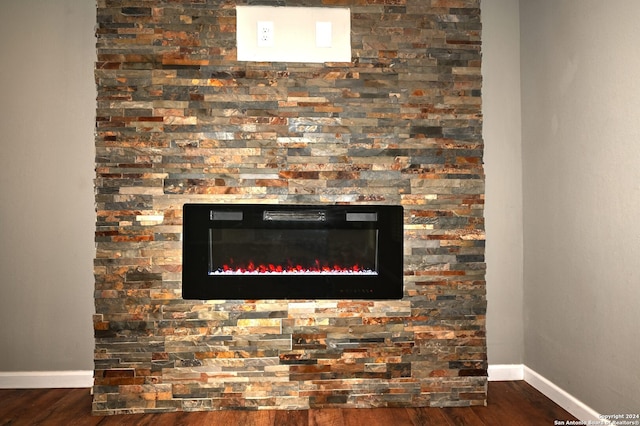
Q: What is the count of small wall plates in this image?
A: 2